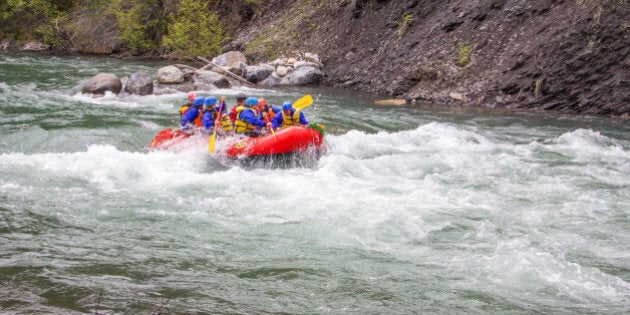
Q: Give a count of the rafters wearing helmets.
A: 7